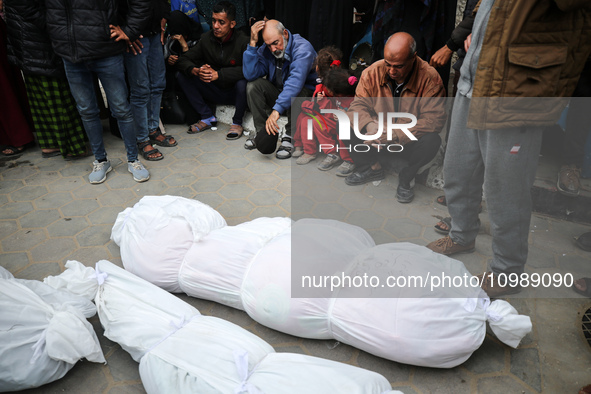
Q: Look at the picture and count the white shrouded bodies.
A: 3